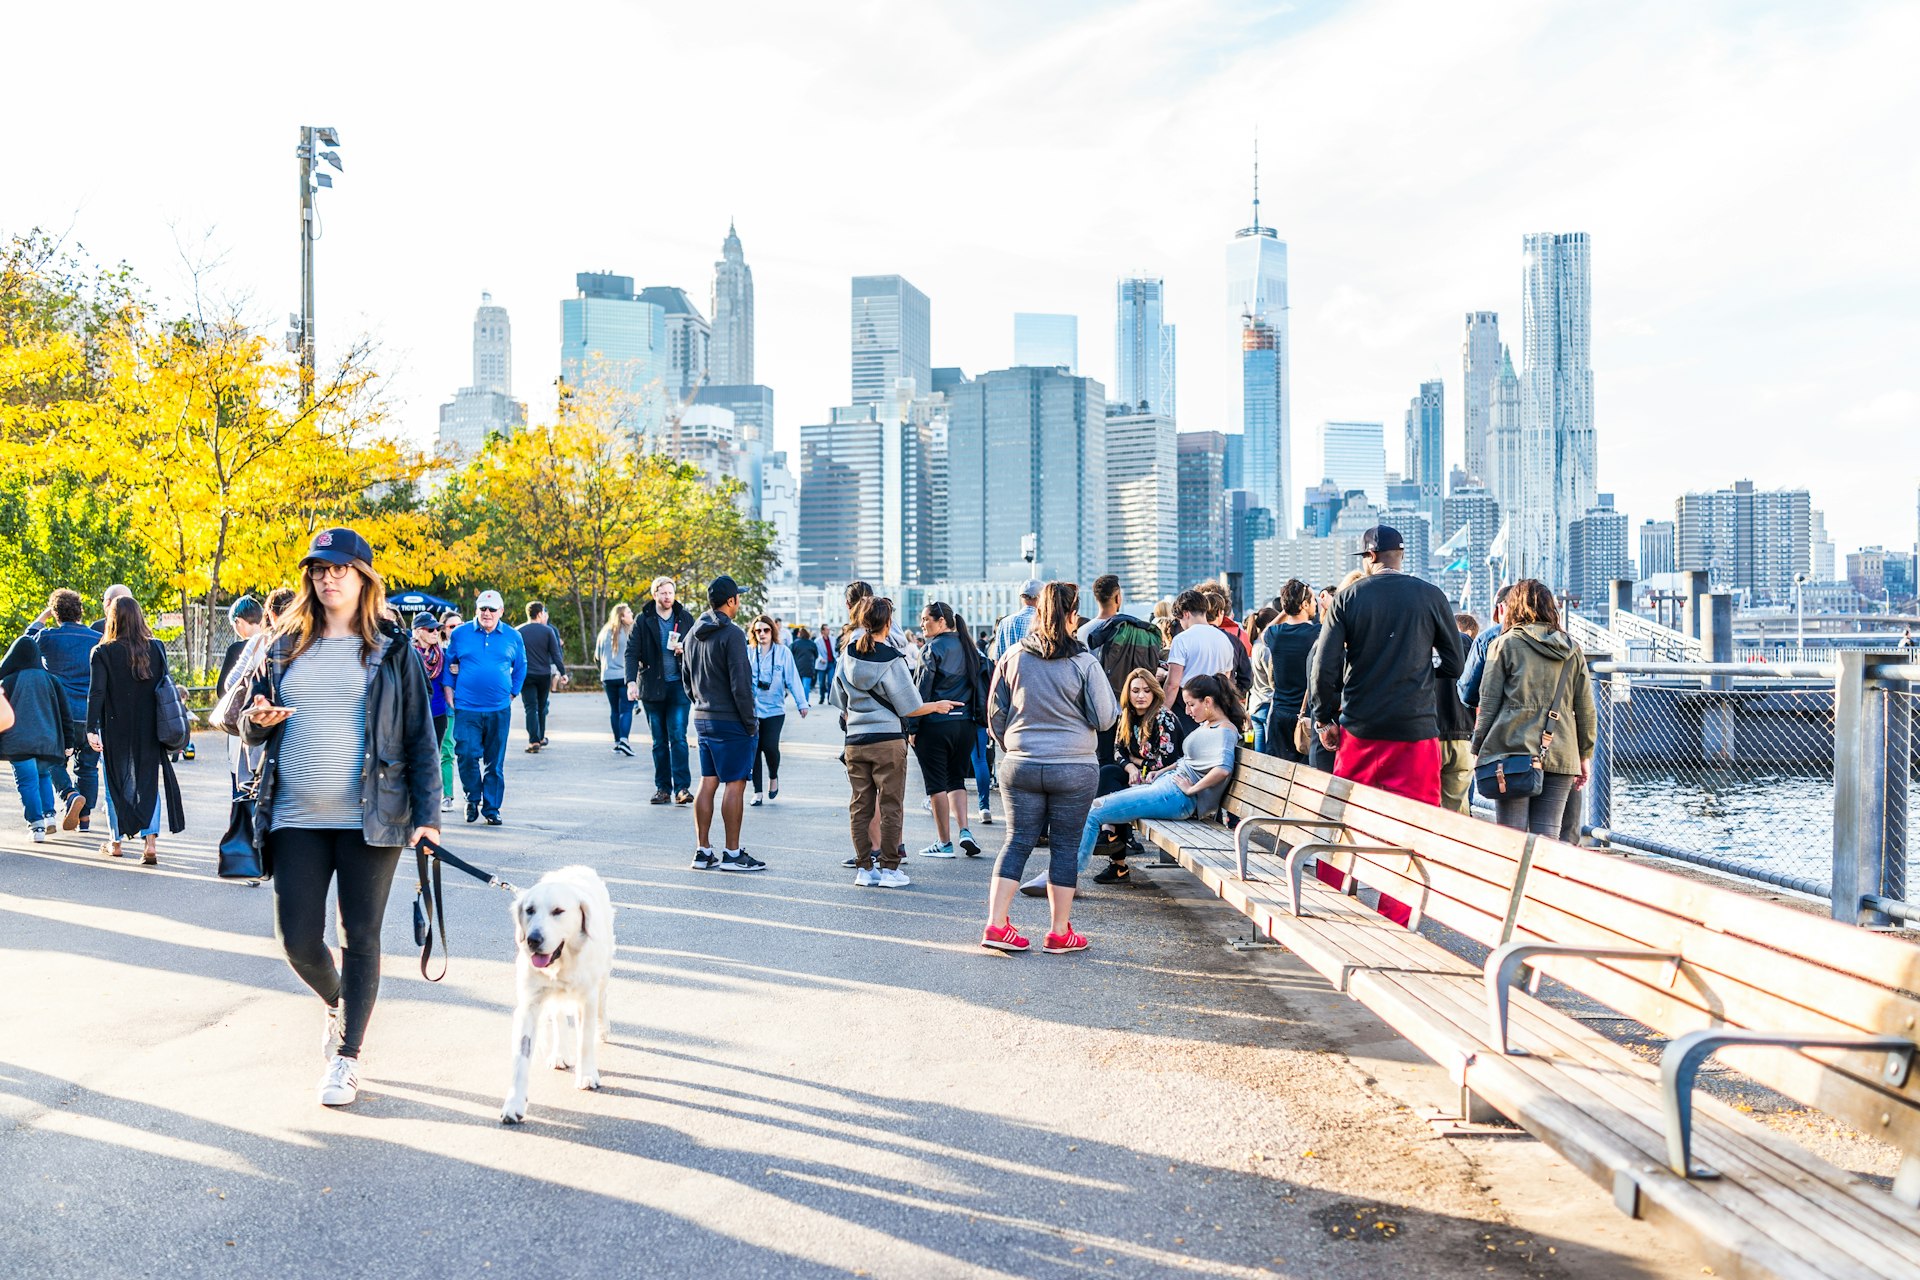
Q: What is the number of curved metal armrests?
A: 4